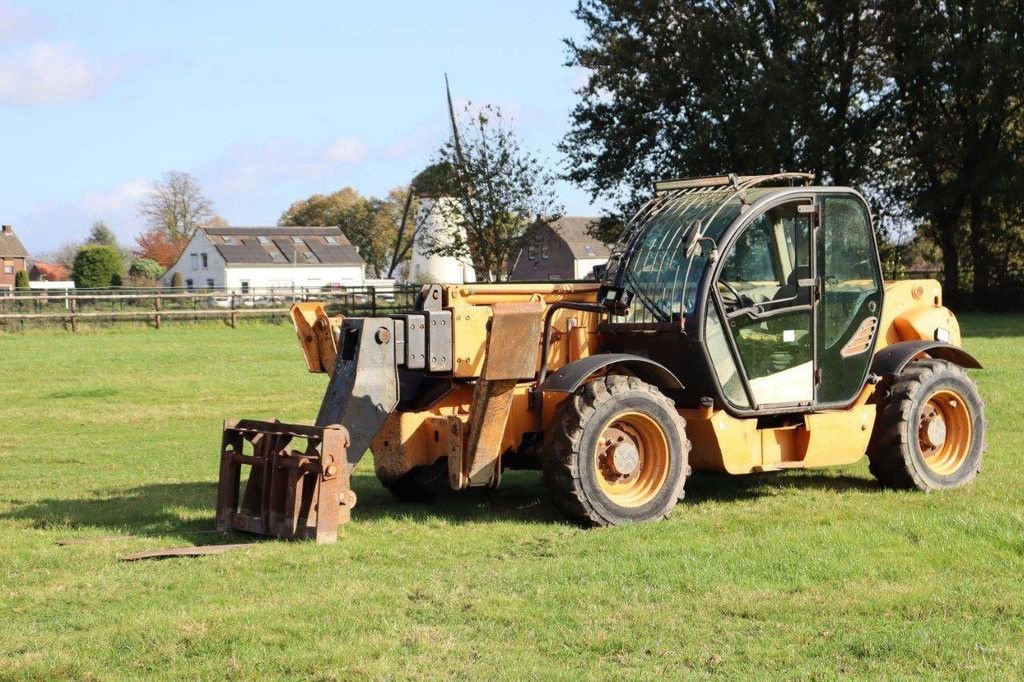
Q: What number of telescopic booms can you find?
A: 1